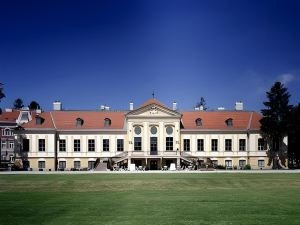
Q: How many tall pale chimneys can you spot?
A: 4